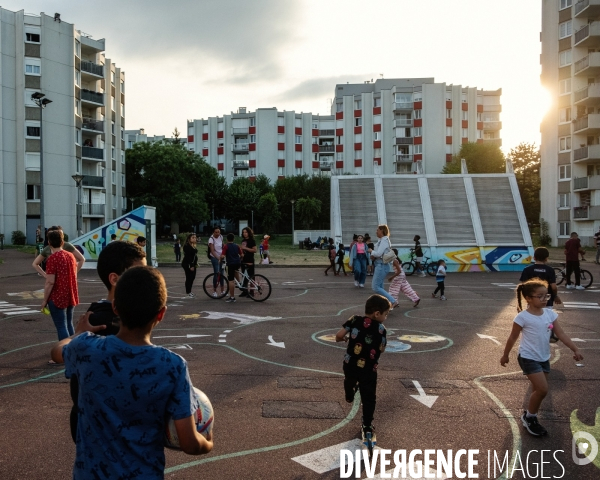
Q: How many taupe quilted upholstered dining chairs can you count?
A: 0